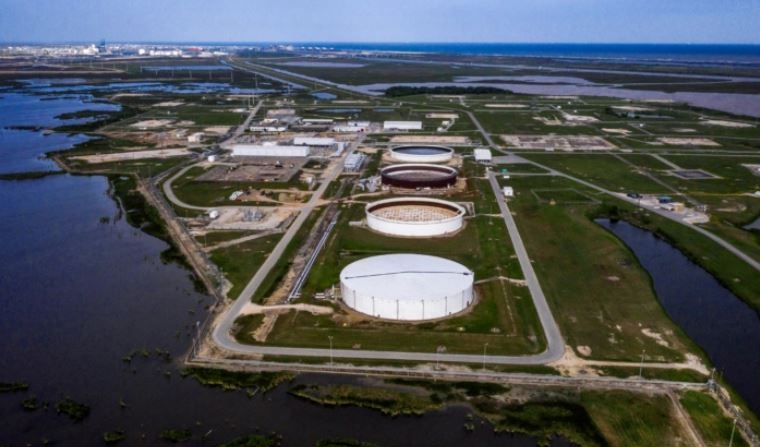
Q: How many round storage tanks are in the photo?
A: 4